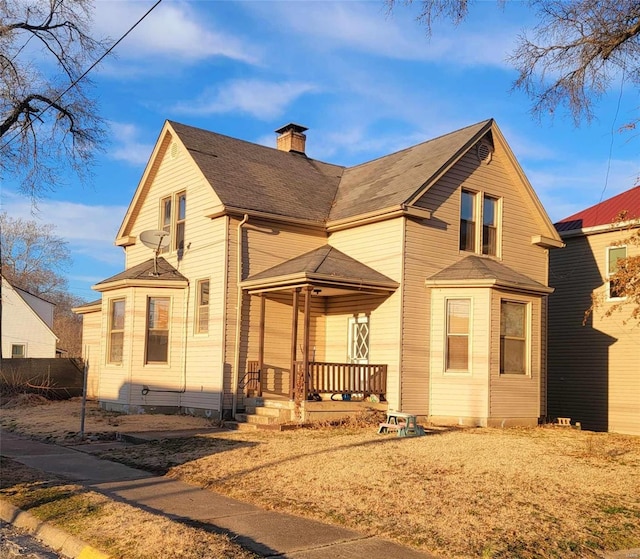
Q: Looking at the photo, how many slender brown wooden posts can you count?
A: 3